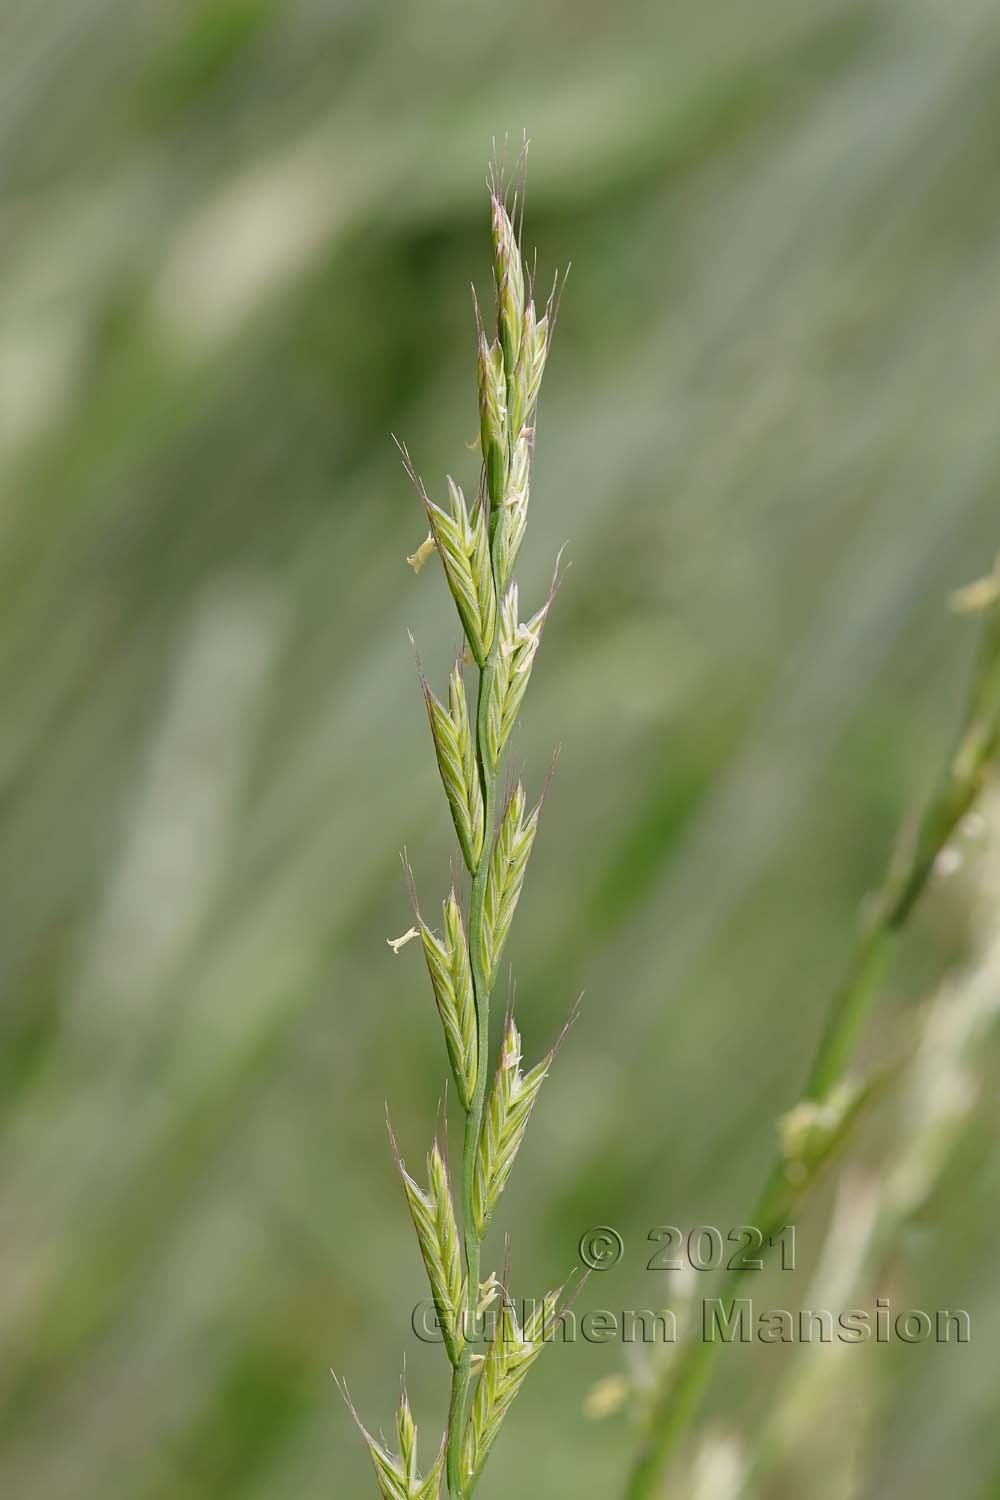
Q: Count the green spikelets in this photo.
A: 13